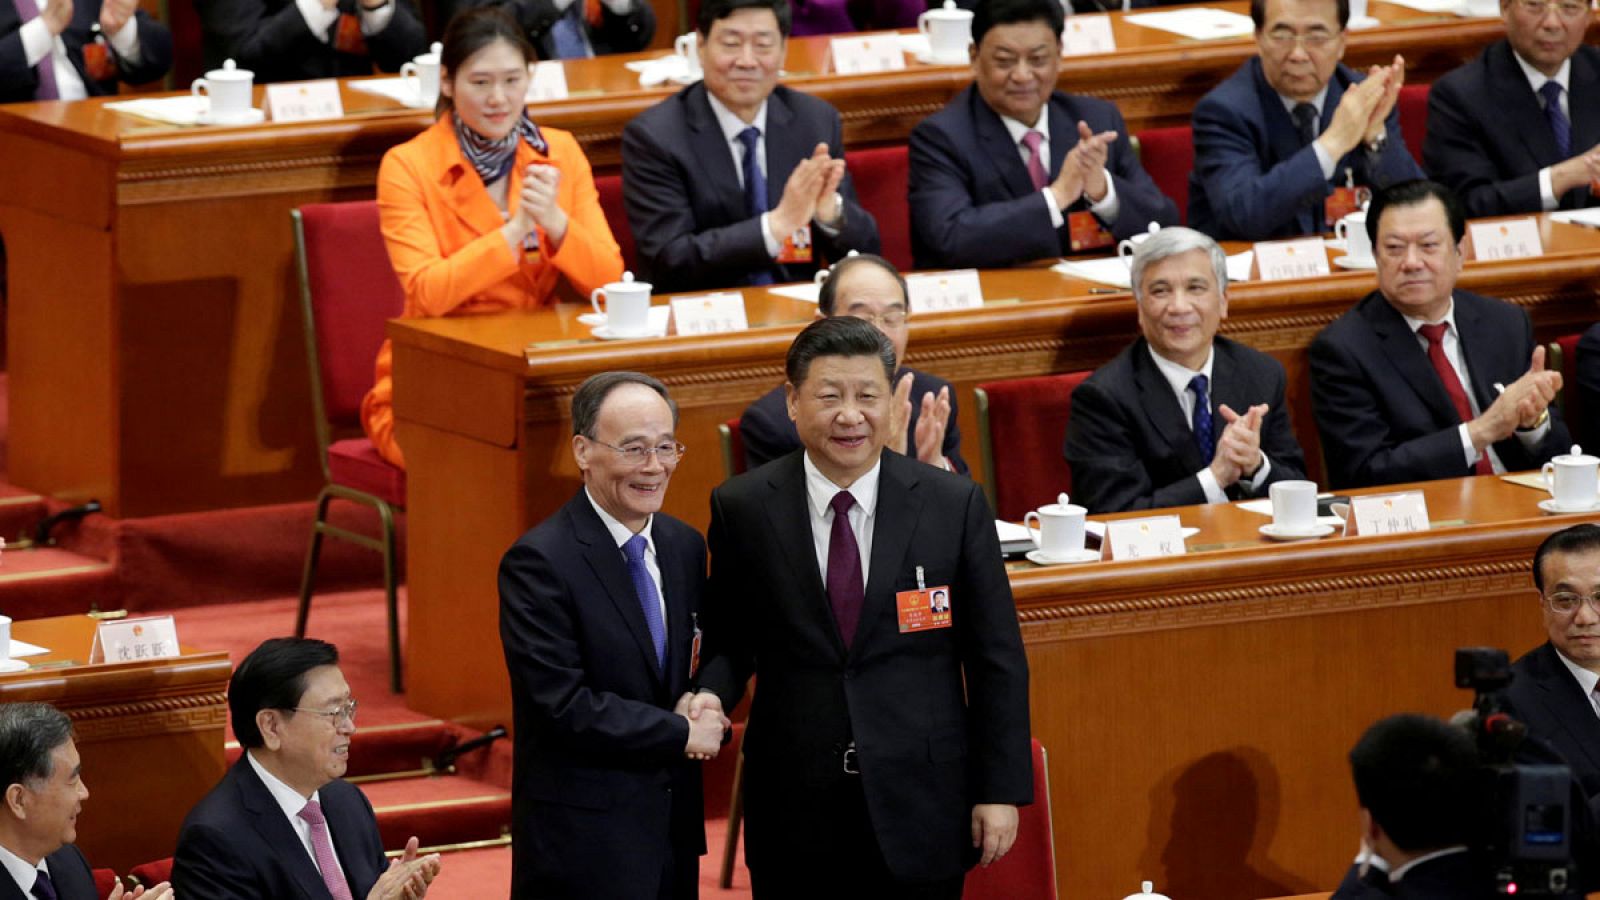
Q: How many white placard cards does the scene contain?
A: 11